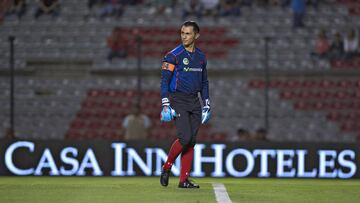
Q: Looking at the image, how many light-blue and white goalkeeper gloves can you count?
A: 2